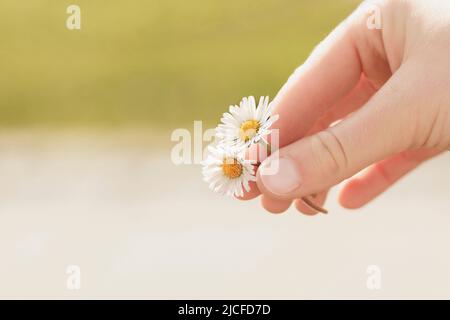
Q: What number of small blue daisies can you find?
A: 0